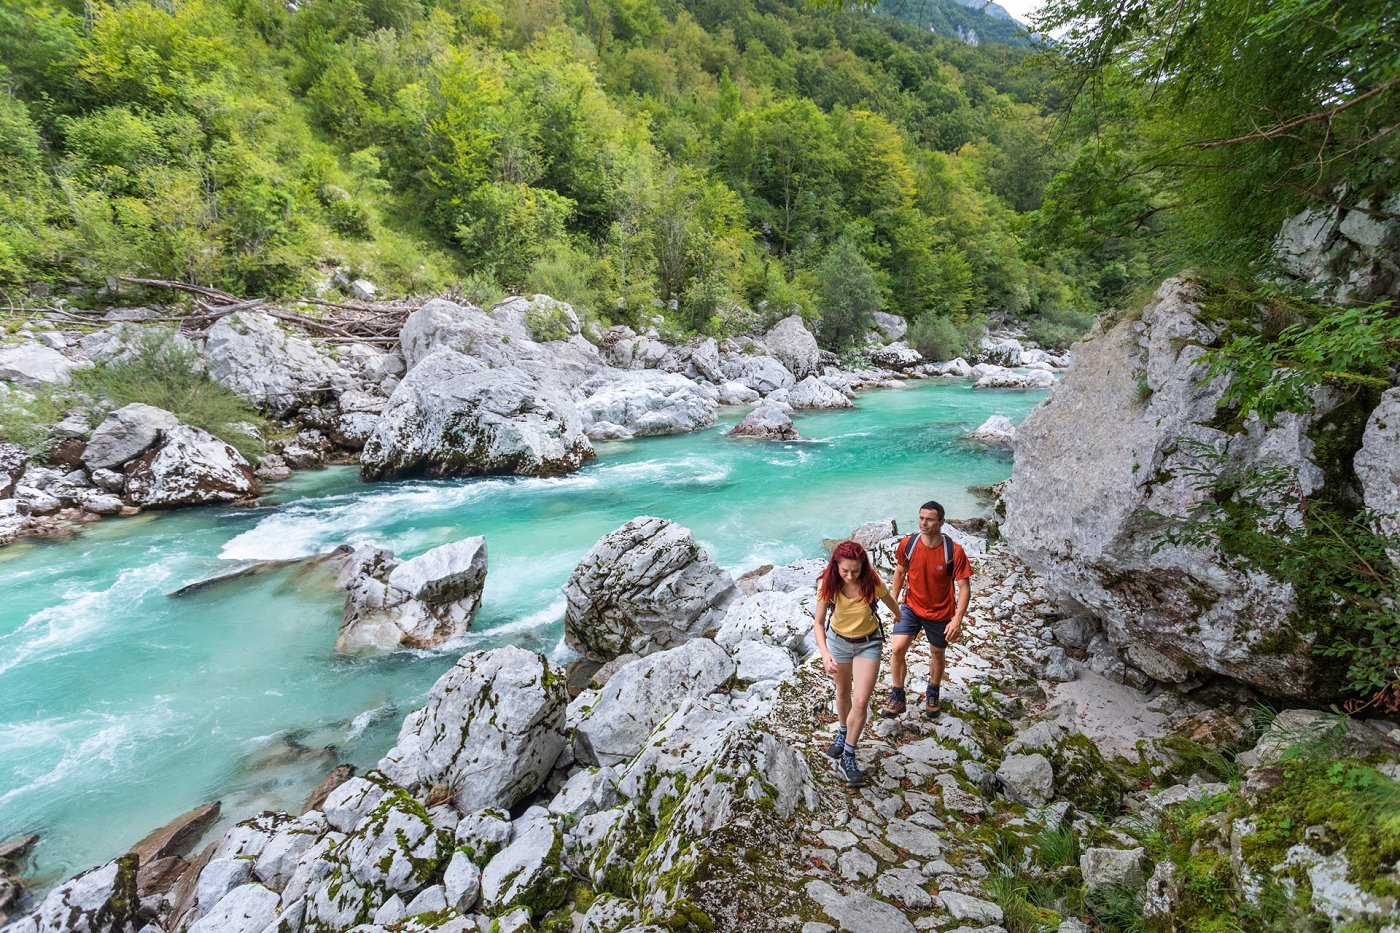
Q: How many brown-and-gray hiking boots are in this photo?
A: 2